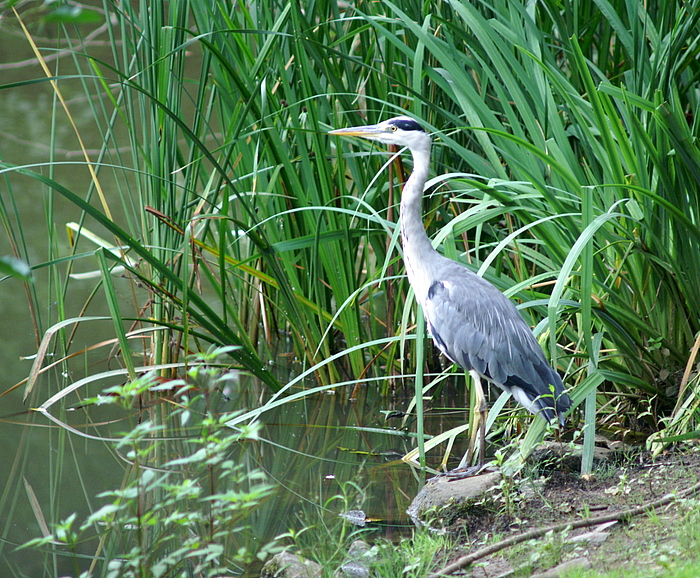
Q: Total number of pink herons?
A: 0